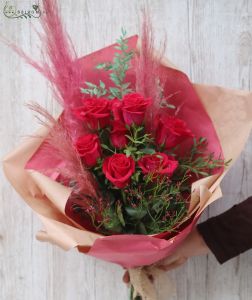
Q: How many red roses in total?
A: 7